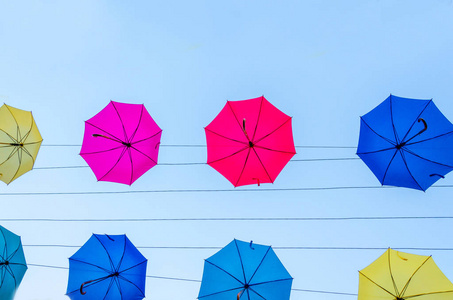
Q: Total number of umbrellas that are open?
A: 8